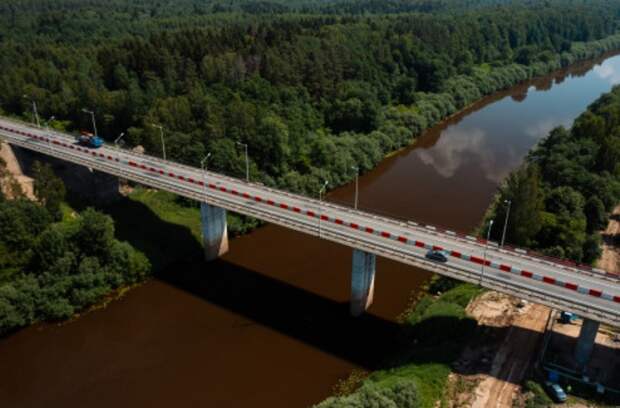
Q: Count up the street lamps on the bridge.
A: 11